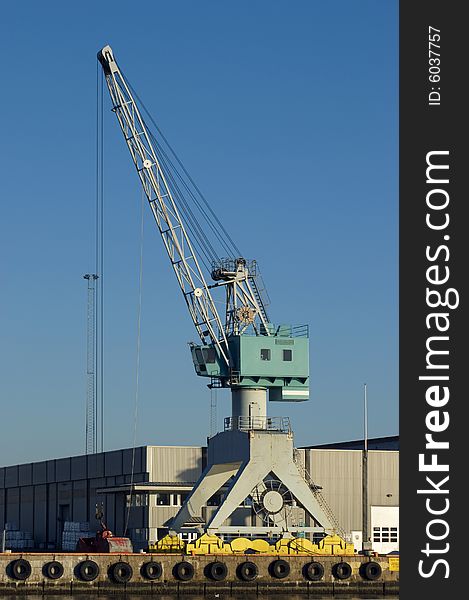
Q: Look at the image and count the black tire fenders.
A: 12